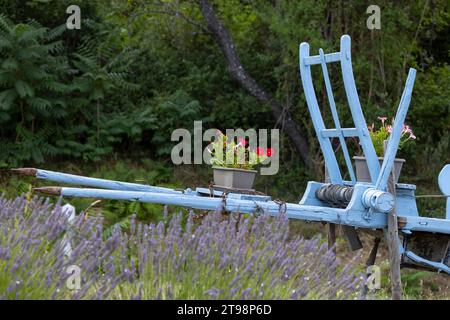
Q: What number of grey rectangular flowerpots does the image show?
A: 2